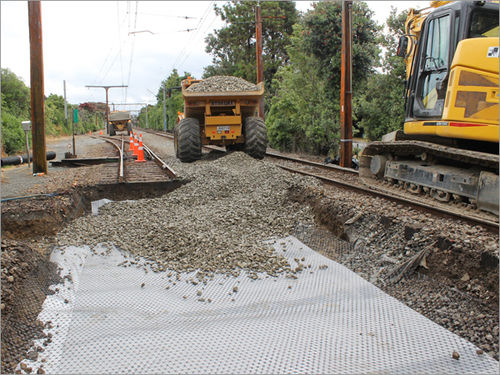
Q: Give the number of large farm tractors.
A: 0